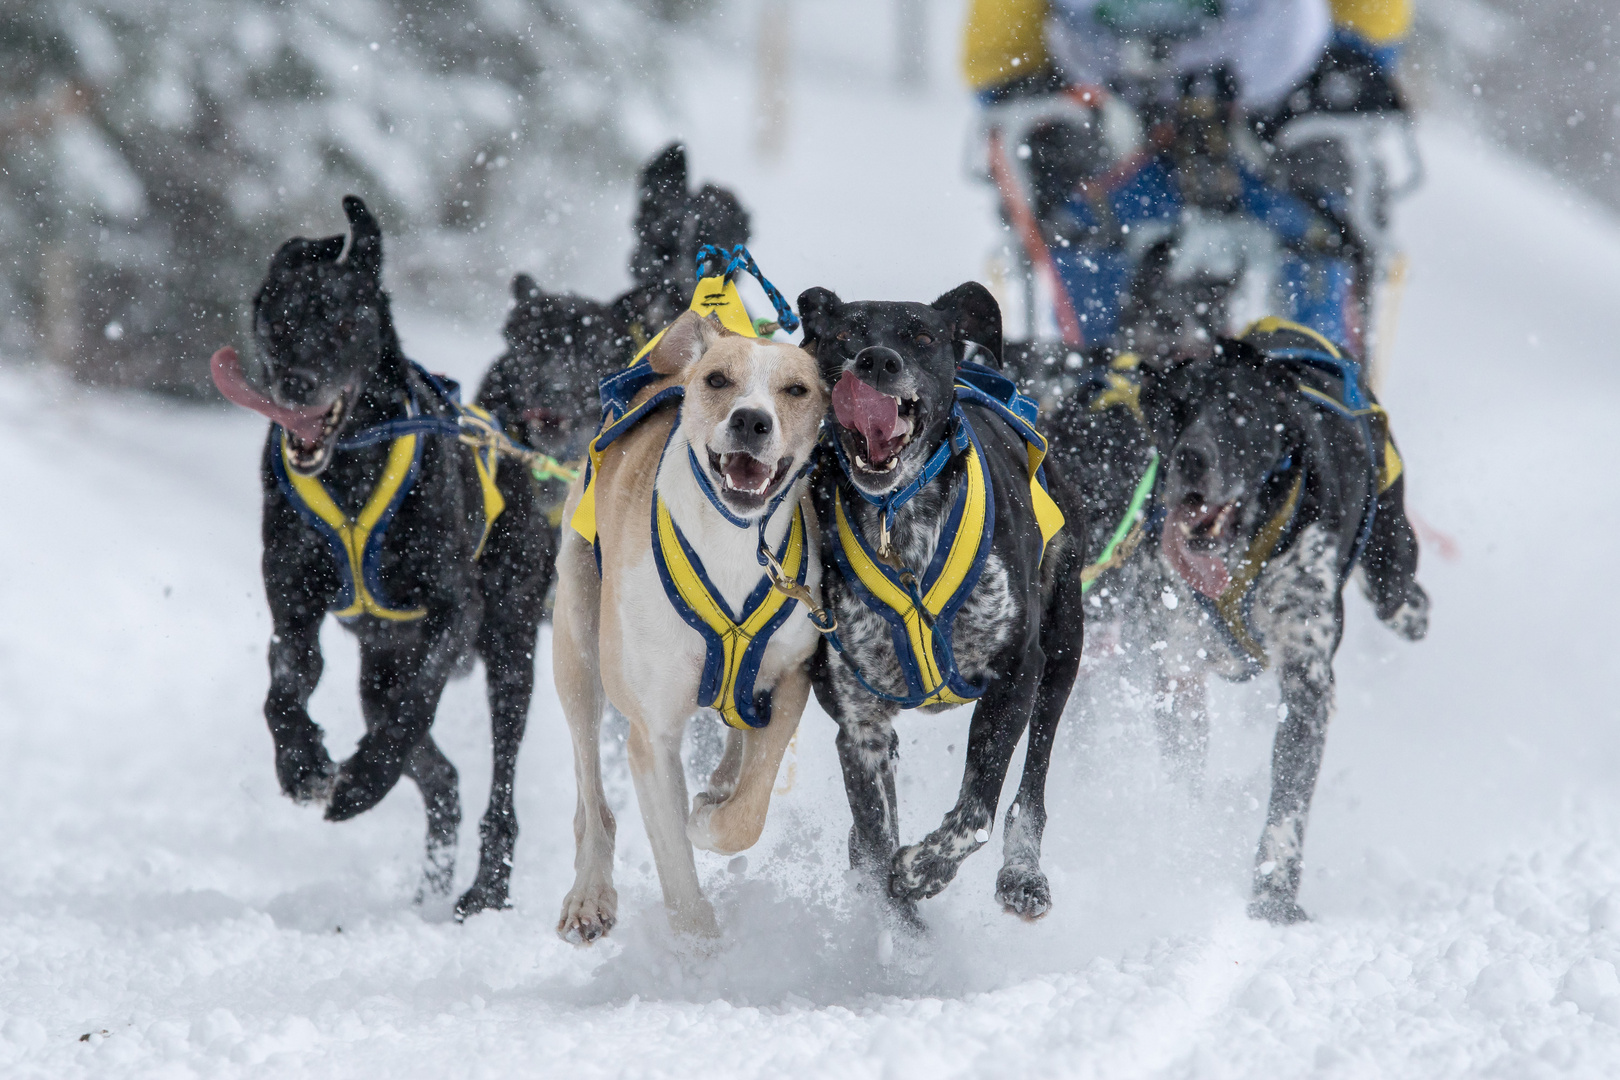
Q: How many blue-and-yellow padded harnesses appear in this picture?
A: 4